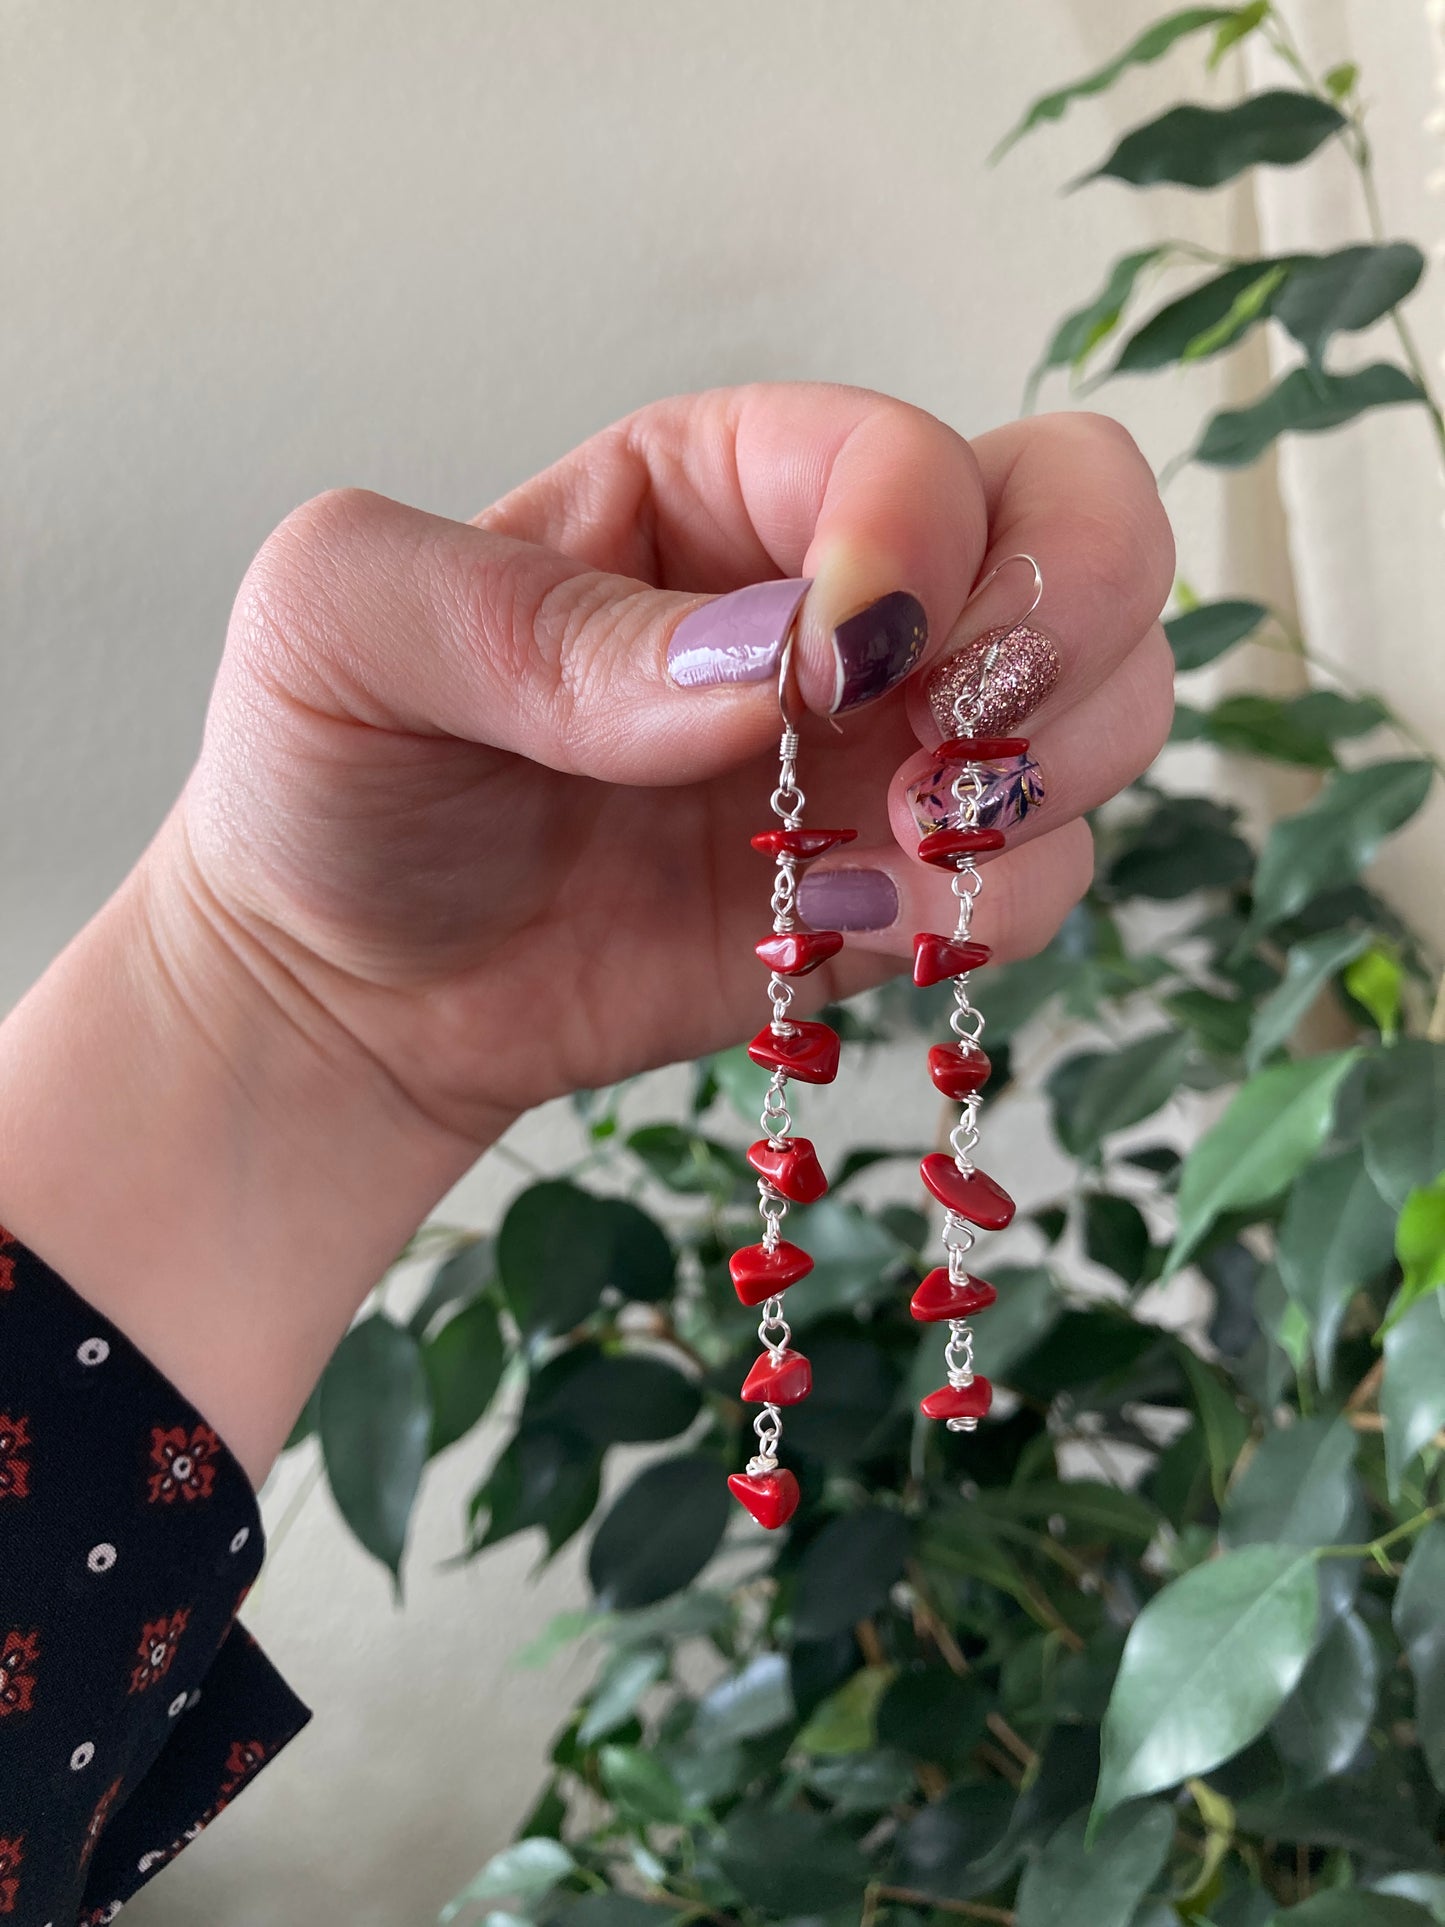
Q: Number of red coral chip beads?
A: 14